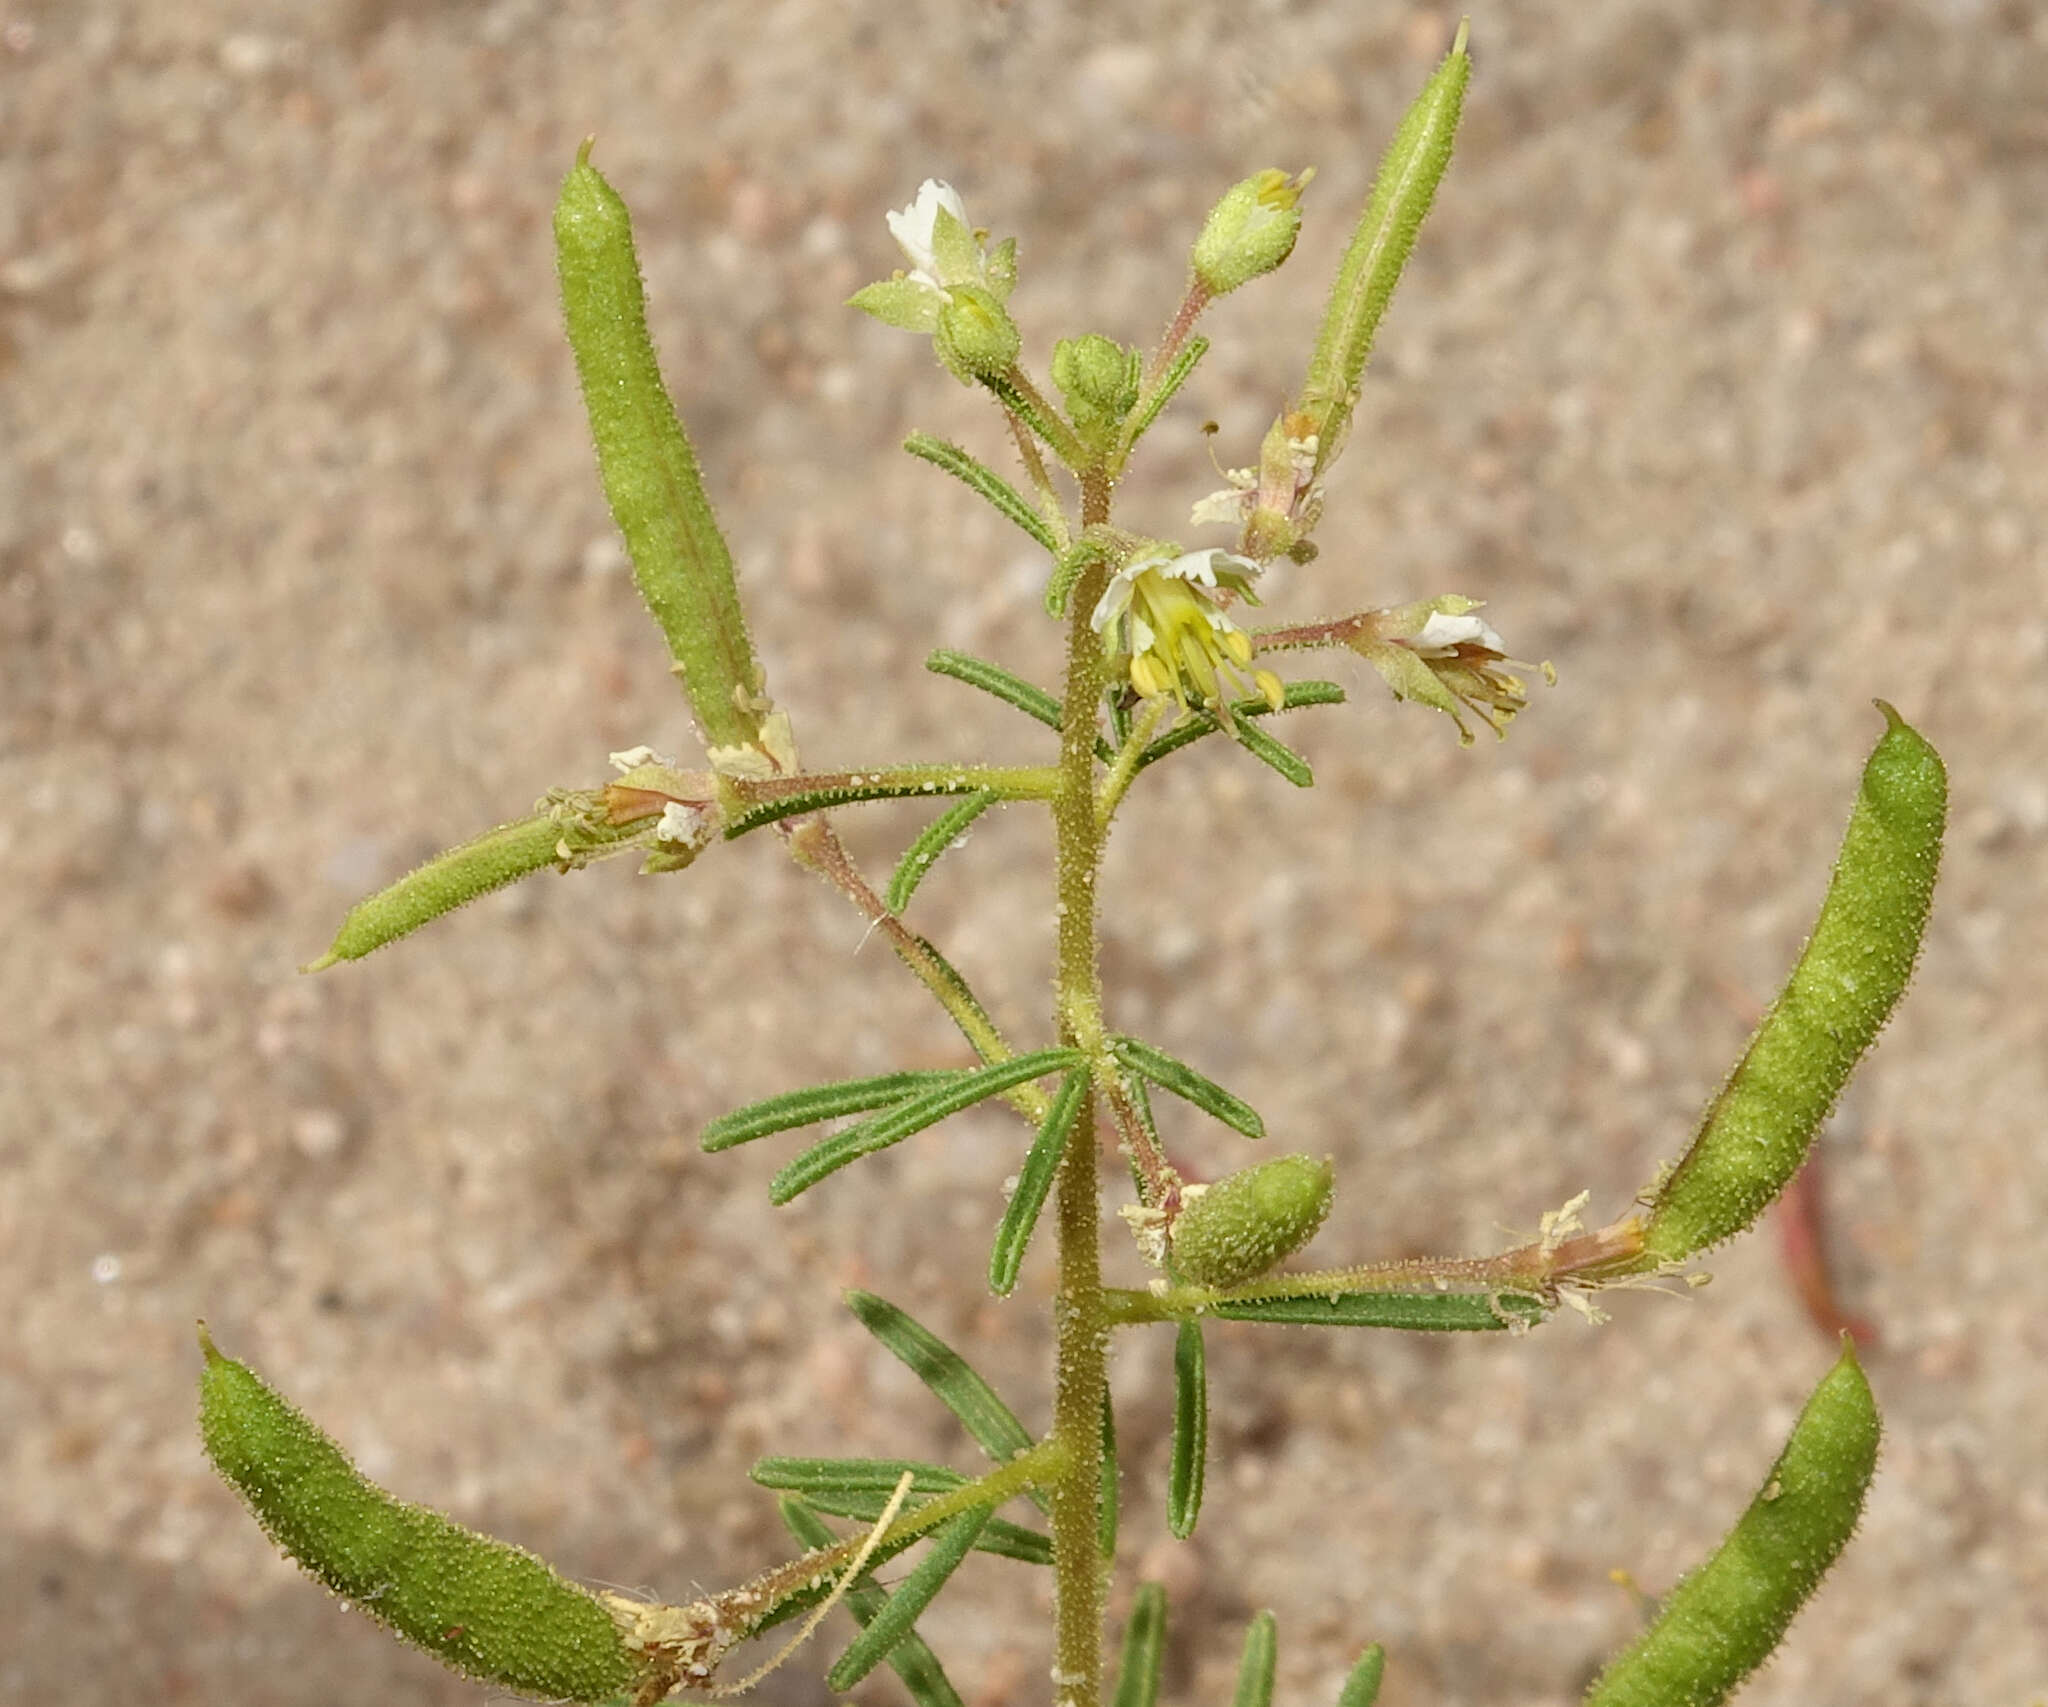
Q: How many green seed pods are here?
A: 7